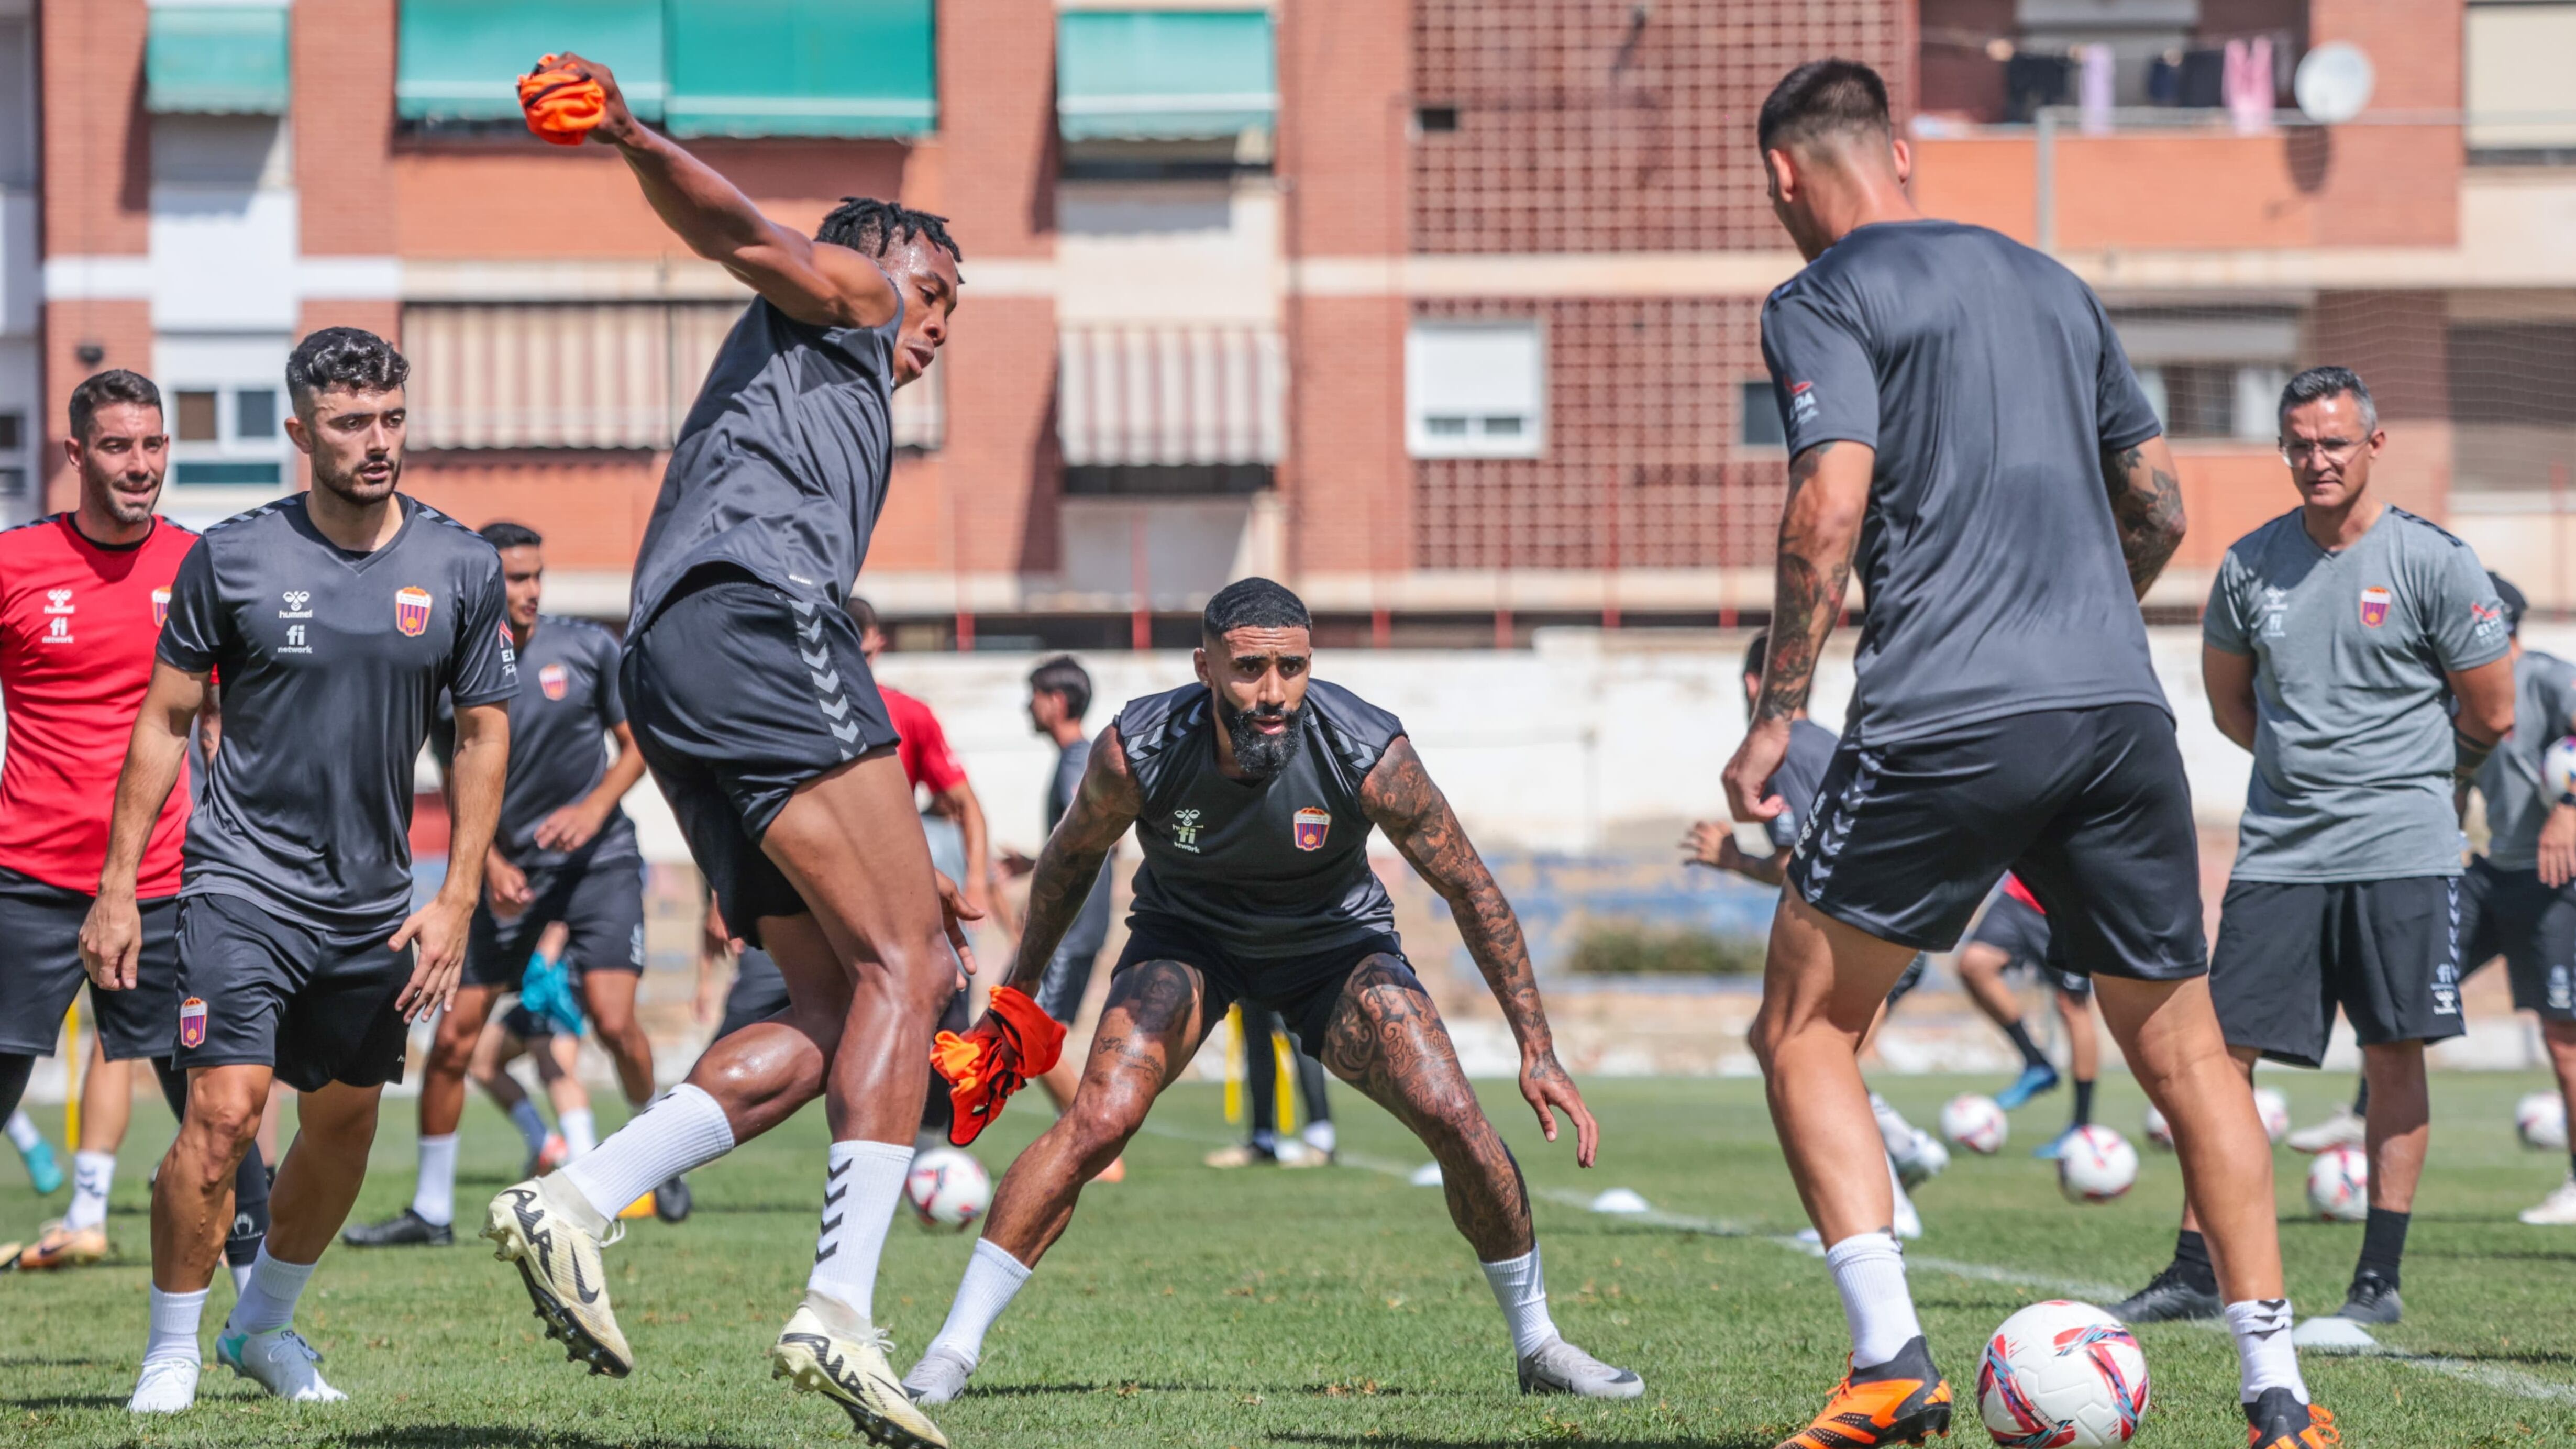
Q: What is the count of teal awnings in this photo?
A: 4